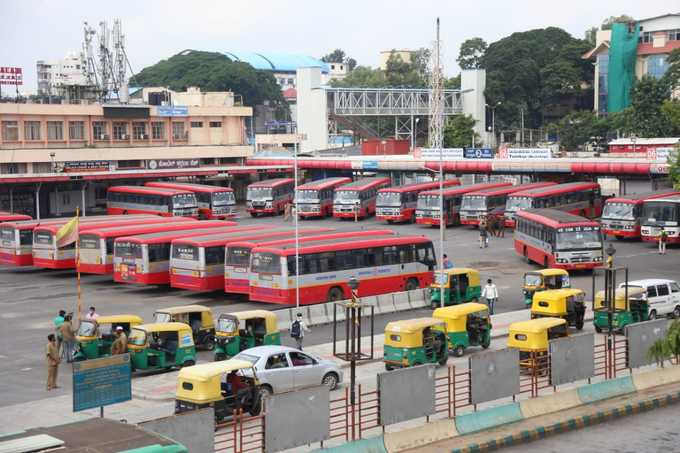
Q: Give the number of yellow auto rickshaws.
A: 12